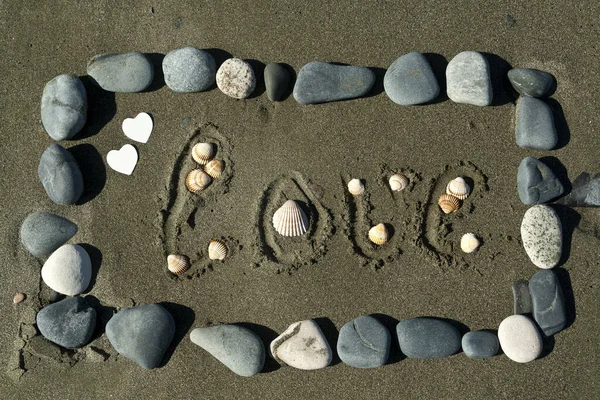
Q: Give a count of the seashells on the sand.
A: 12